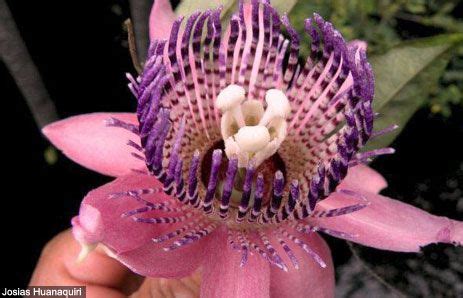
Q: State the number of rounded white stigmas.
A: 3